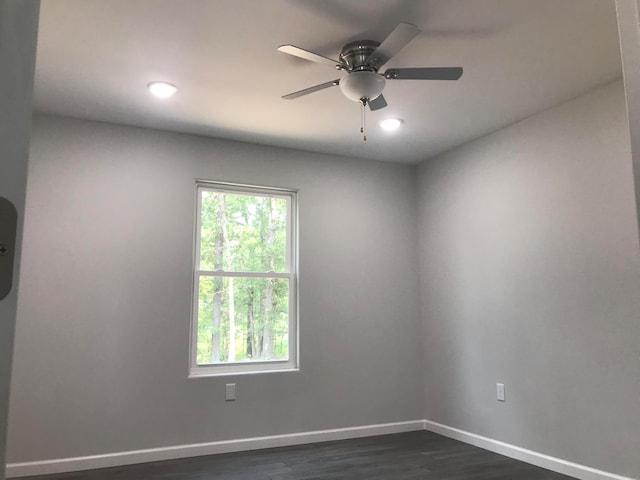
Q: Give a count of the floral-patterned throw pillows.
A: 0